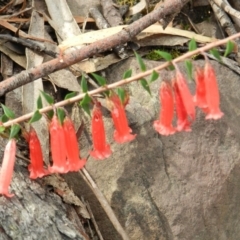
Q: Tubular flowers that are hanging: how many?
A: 11